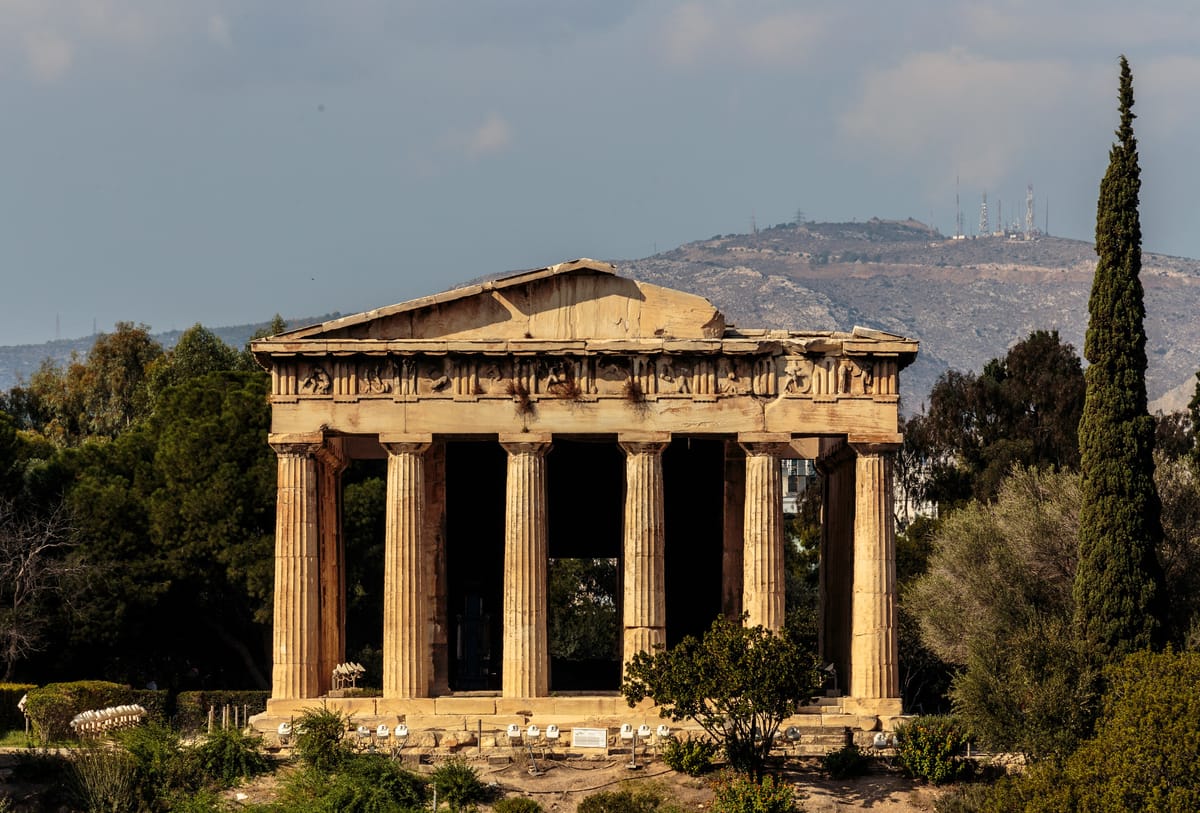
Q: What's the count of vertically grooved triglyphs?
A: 11